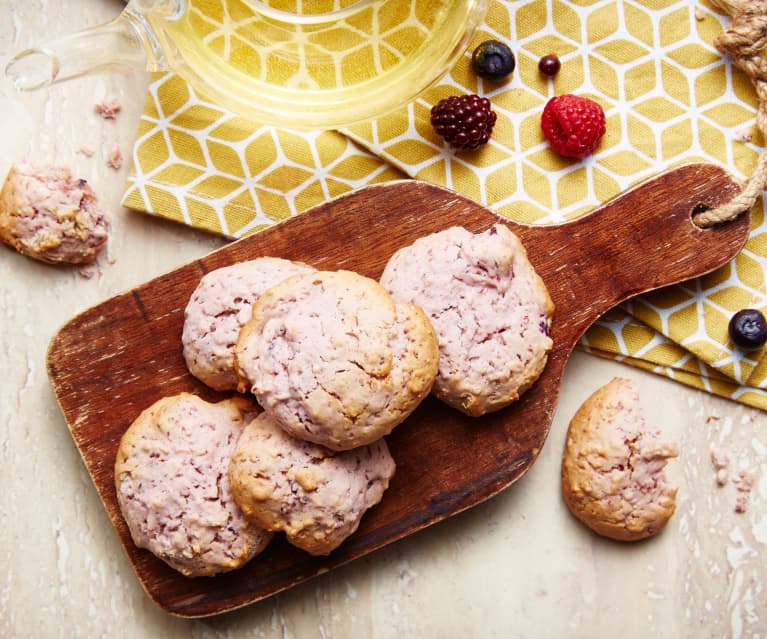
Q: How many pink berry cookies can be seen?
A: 7